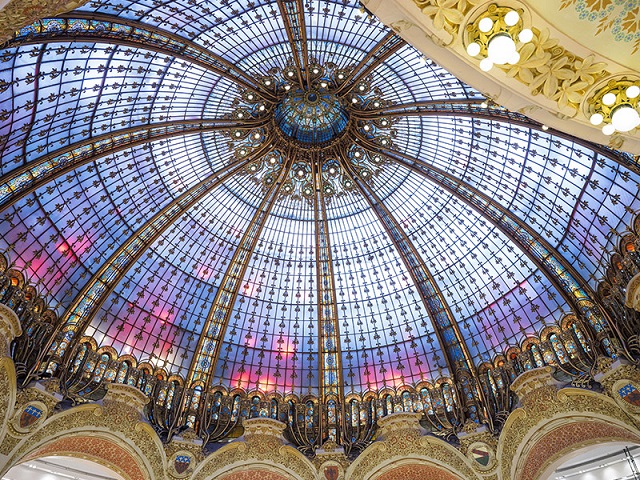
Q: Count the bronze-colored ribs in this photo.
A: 10